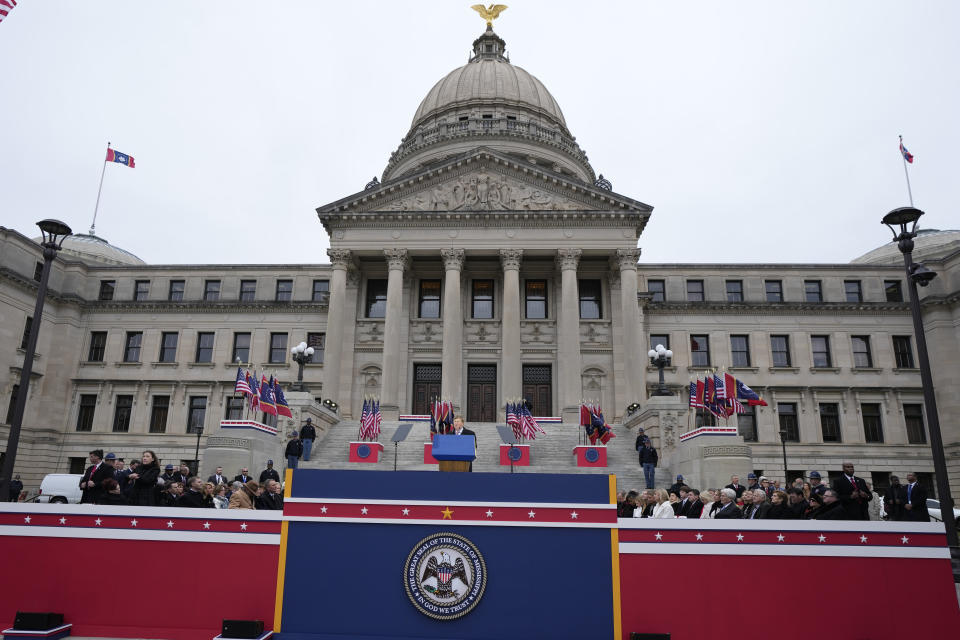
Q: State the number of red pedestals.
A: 4